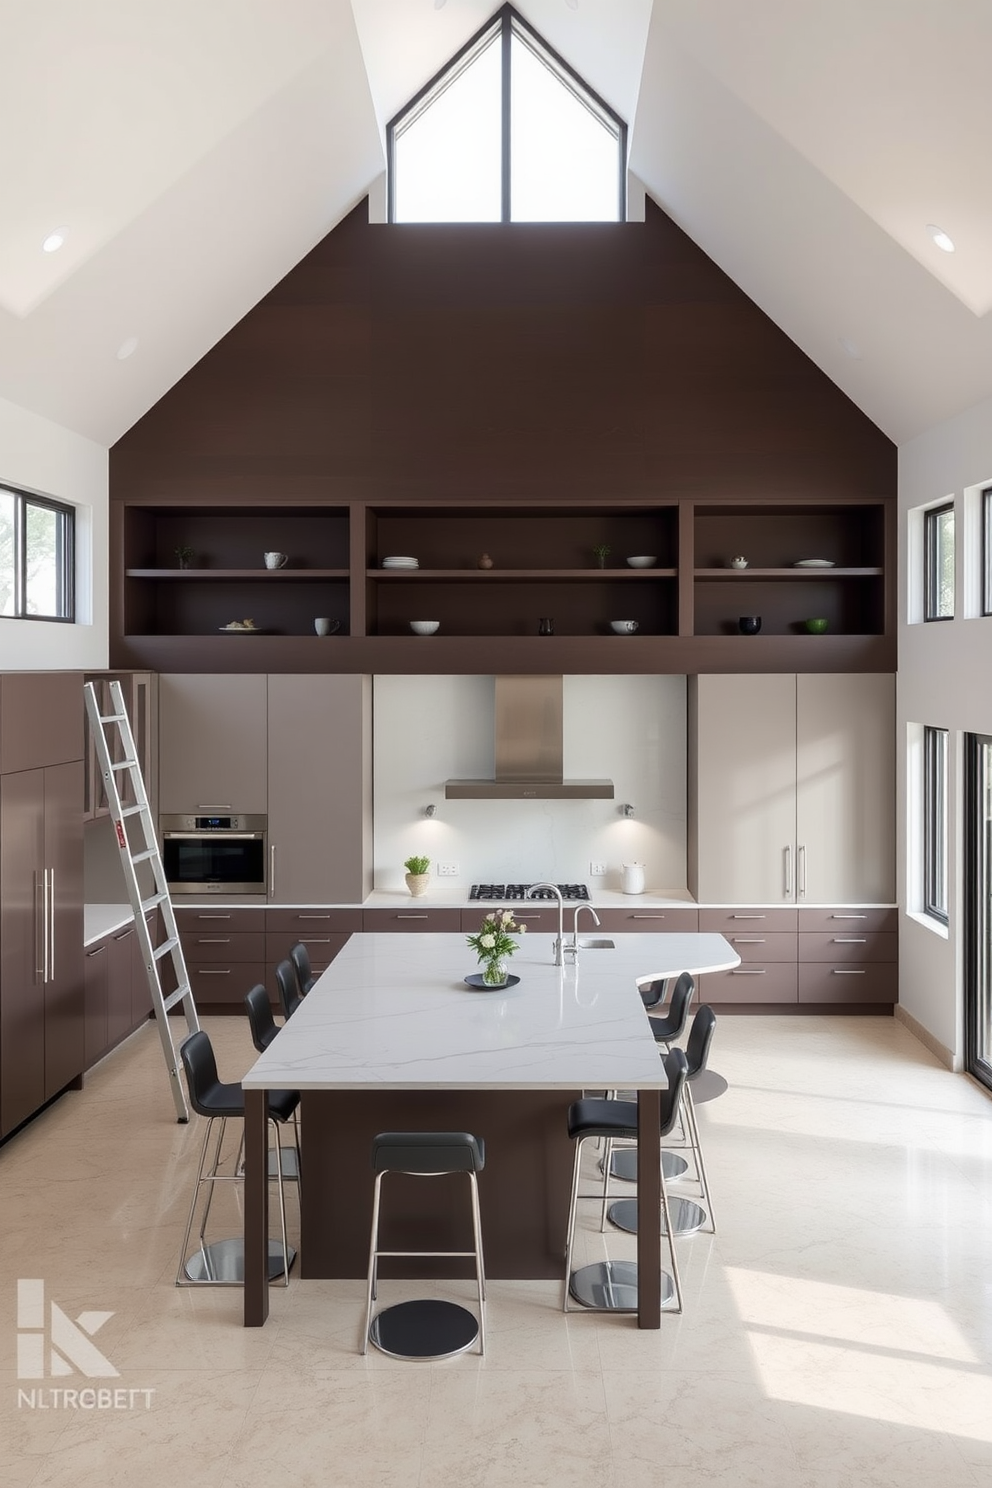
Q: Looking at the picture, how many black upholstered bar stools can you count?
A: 9